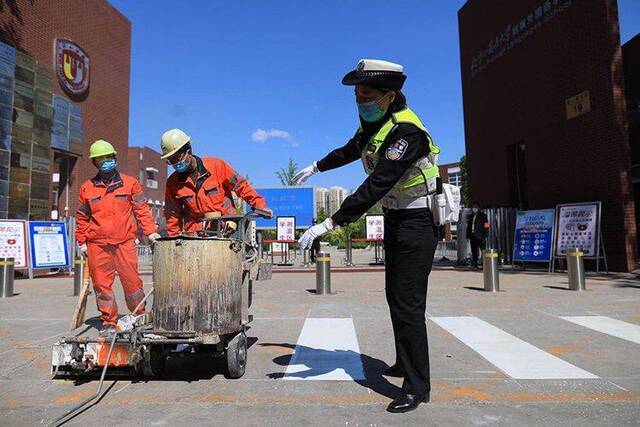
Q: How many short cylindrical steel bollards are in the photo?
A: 5